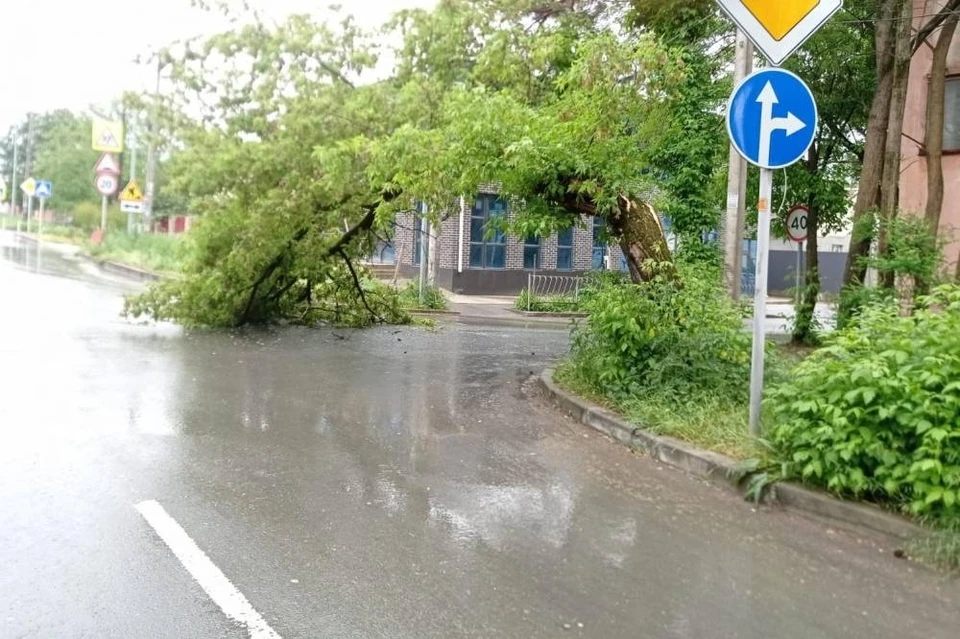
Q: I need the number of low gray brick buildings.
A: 1